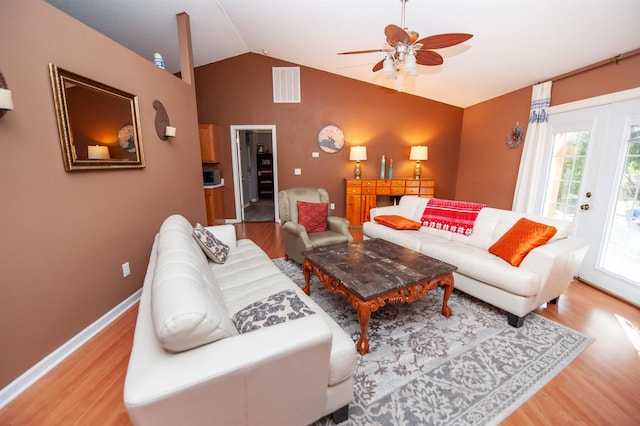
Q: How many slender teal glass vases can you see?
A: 2